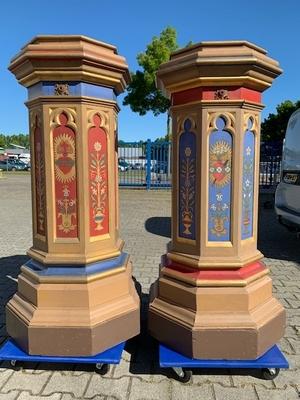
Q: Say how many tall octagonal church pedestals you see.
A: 2